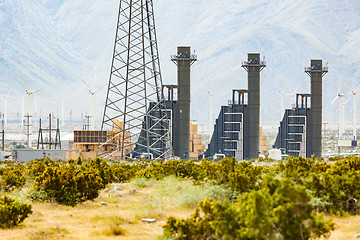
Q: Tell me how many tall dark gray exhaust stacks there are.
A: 3